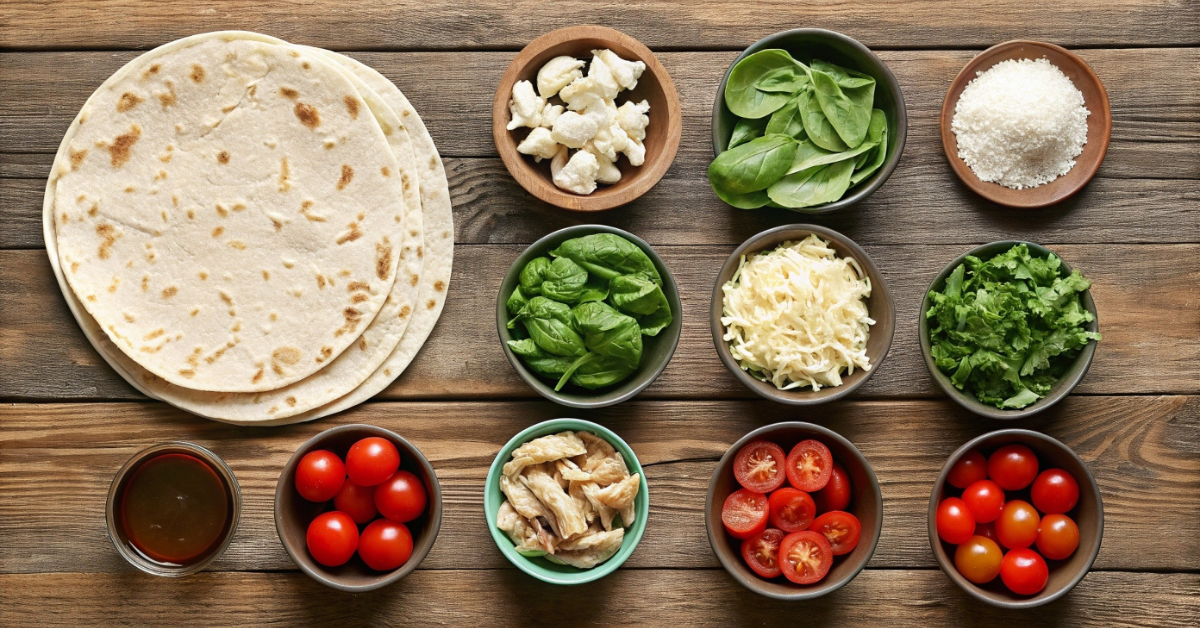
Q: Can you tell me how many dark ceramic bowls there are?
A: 7